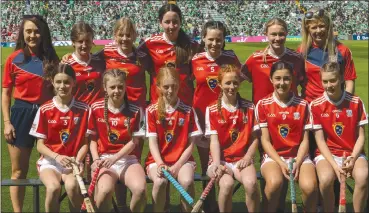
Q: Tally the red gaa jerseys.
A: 11